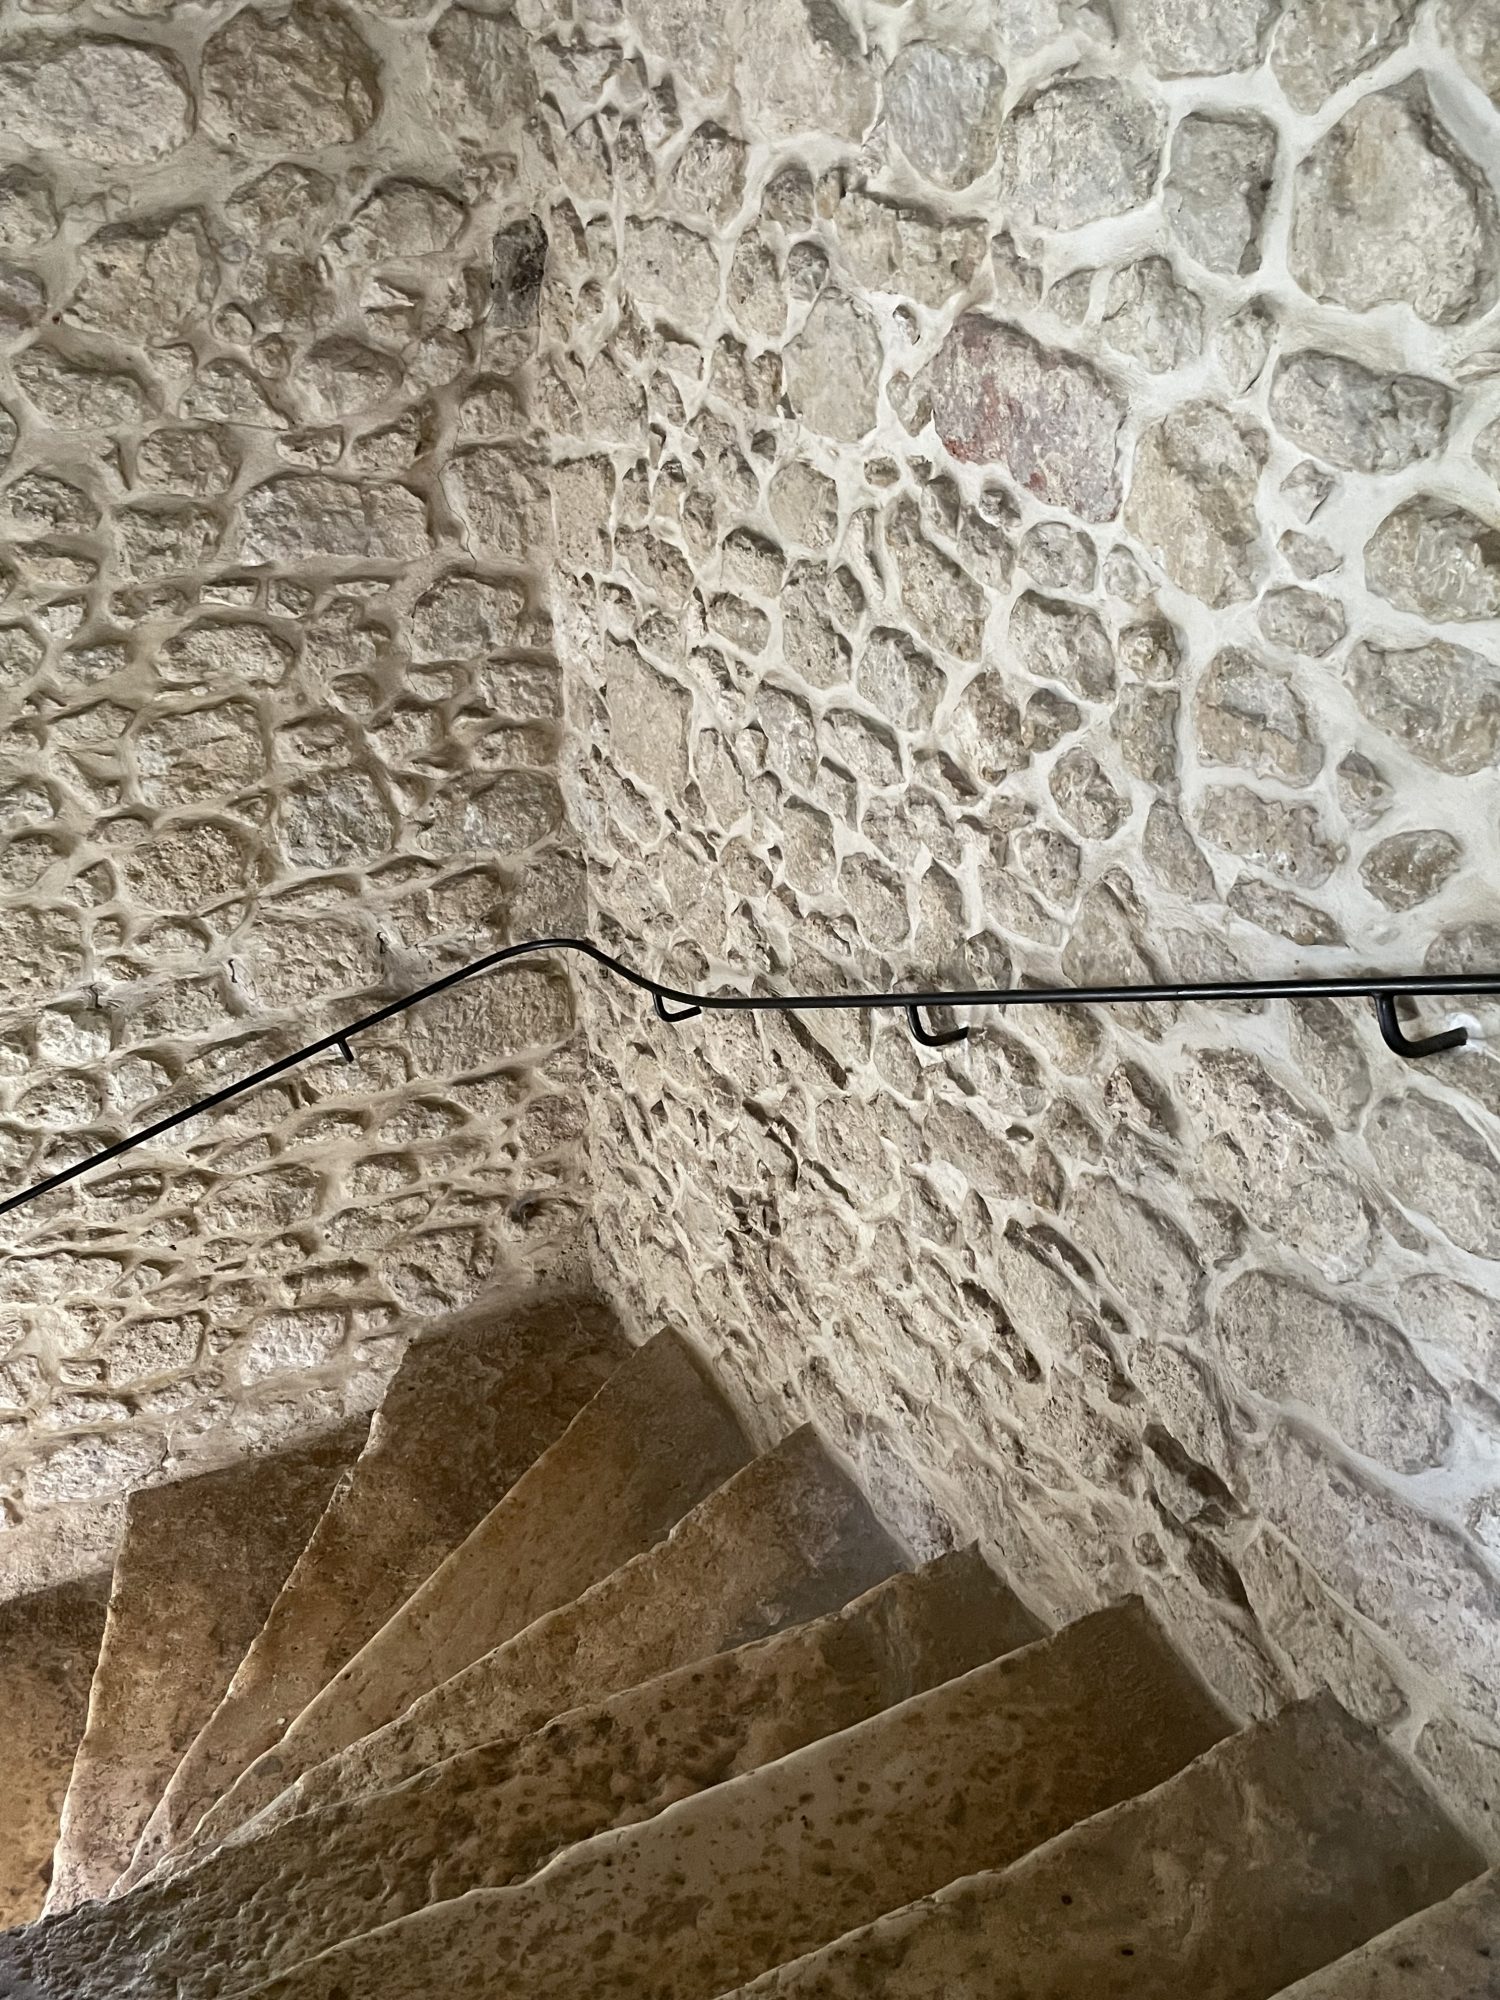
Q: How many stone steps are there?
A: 9